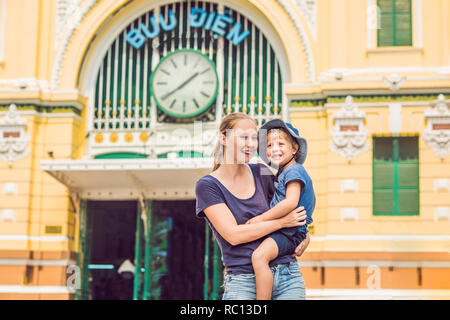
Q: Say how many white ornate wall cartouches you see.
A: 3